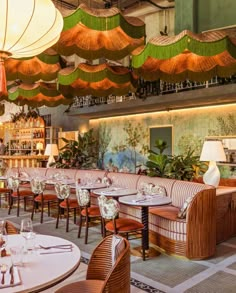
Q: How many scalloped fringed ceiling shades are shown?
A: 5